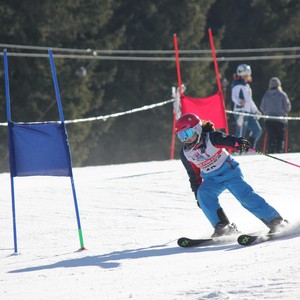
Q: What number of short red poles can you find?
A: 2